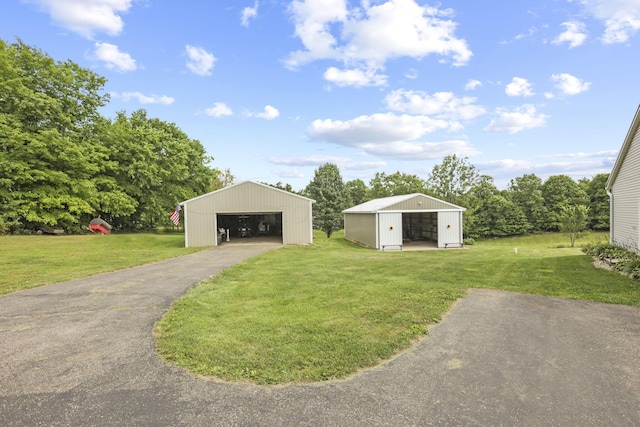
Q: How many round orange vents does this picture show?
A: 2